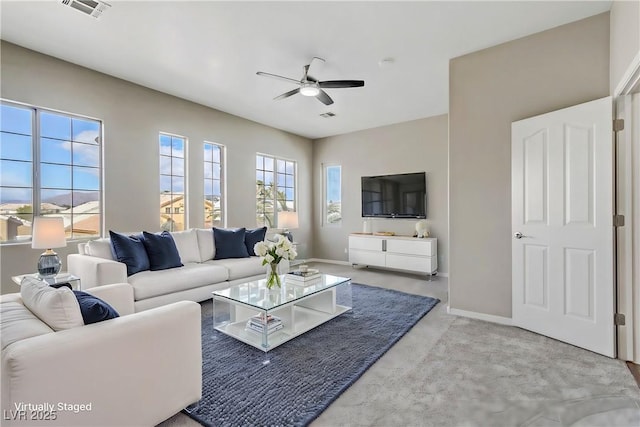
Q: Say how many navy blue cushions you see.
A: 5